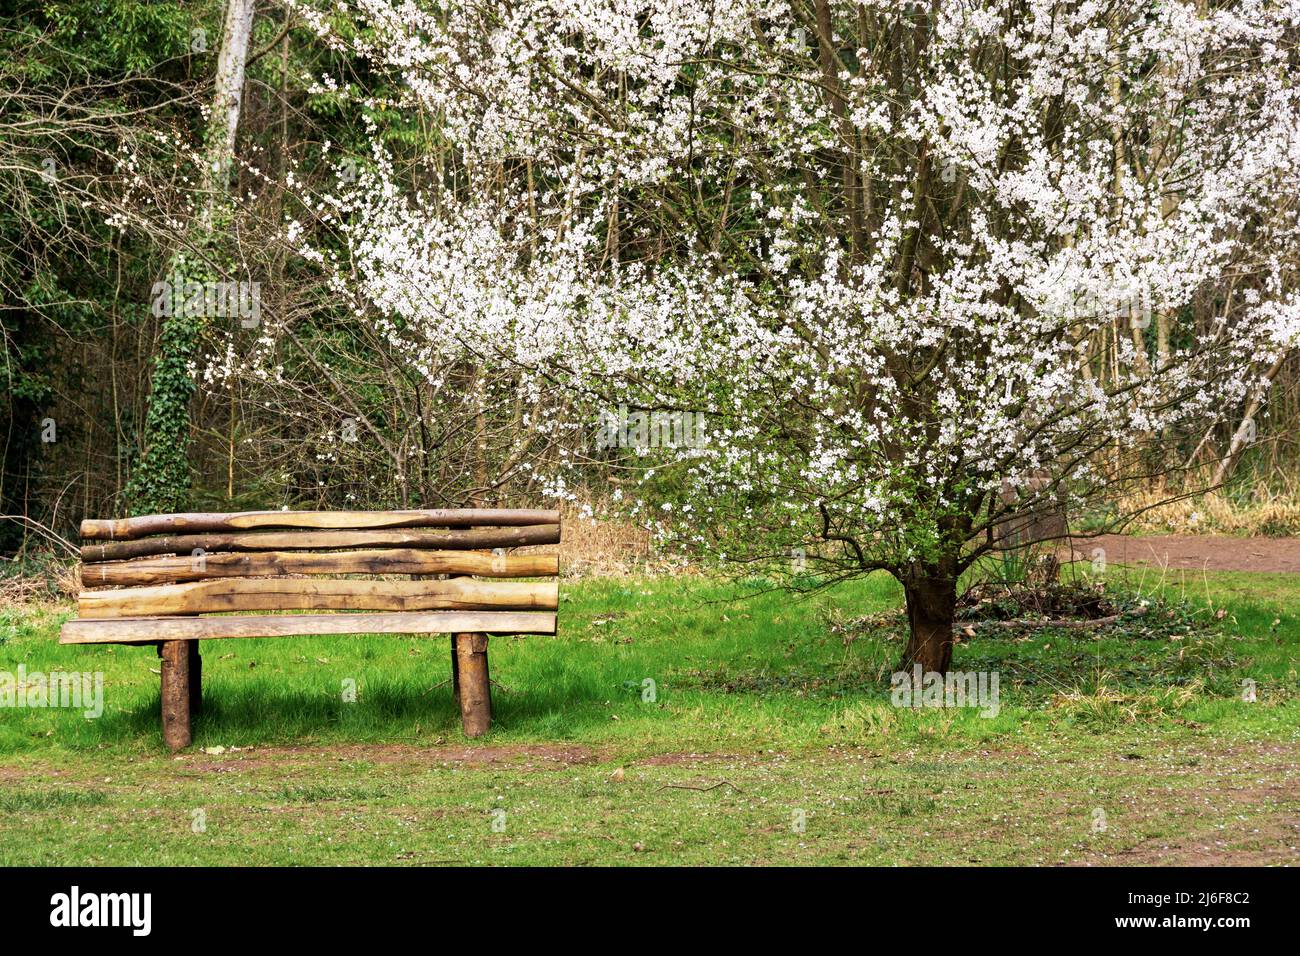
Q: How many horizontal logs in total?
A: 5